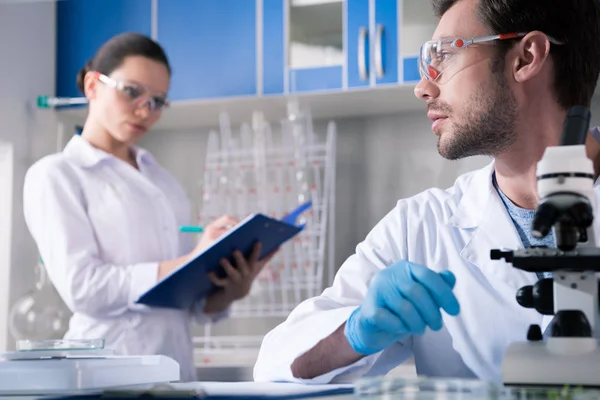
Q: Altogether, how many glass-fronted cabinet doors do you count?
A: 2